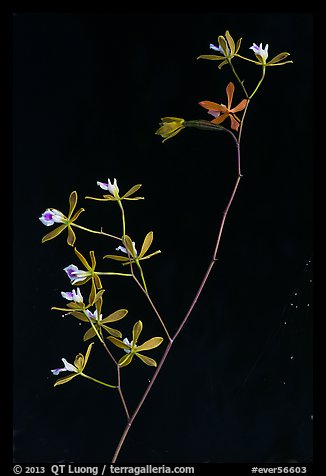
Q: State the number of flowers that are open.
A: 11